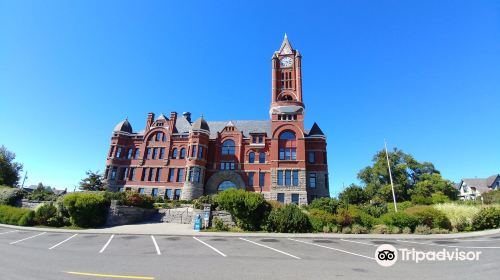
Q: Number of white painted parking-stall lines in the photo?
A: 11